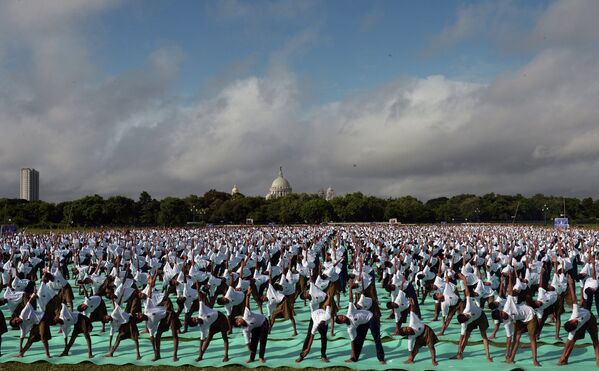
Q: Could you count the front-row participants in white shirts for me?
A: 12